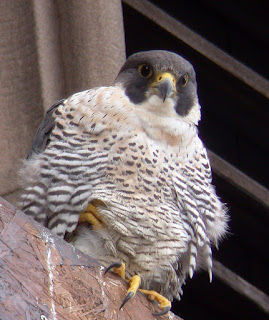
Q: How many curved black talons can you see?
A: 3